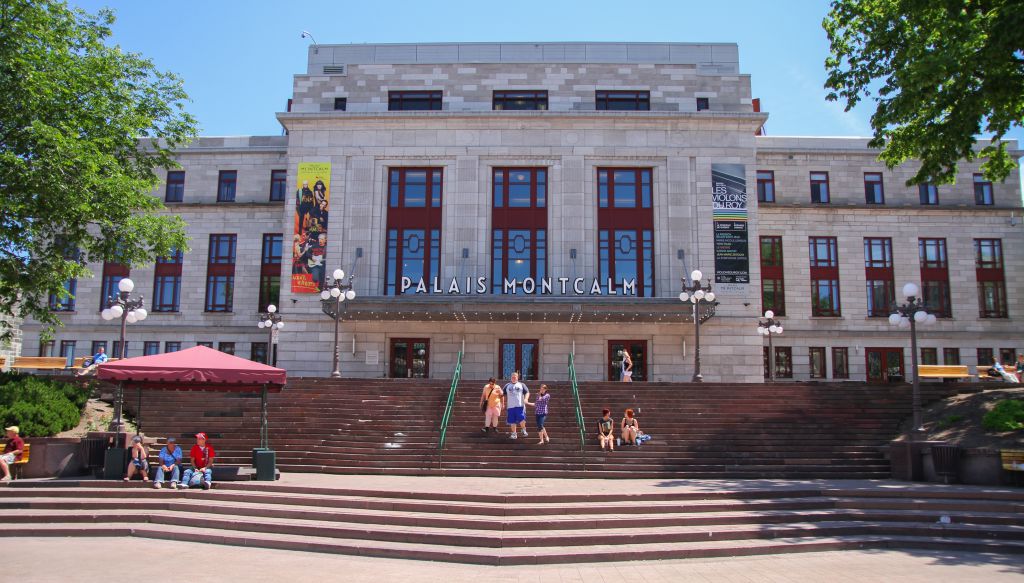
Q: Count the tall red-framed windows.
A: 13